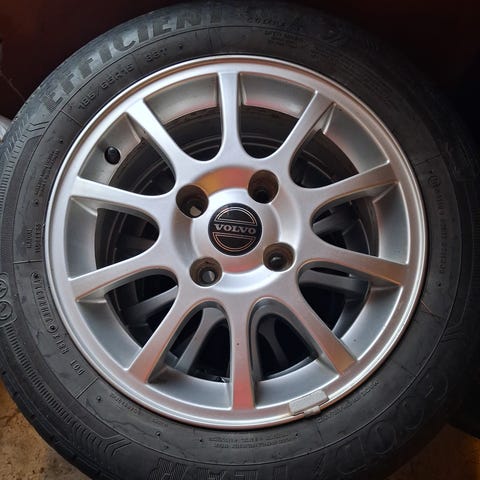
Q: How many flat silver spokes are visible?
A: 10